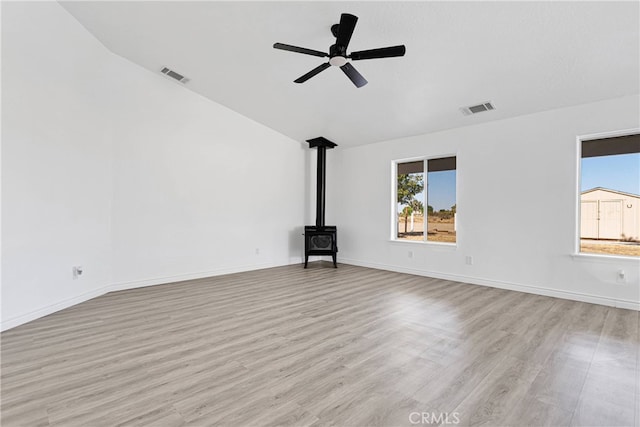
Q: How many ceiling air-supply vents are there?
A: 2